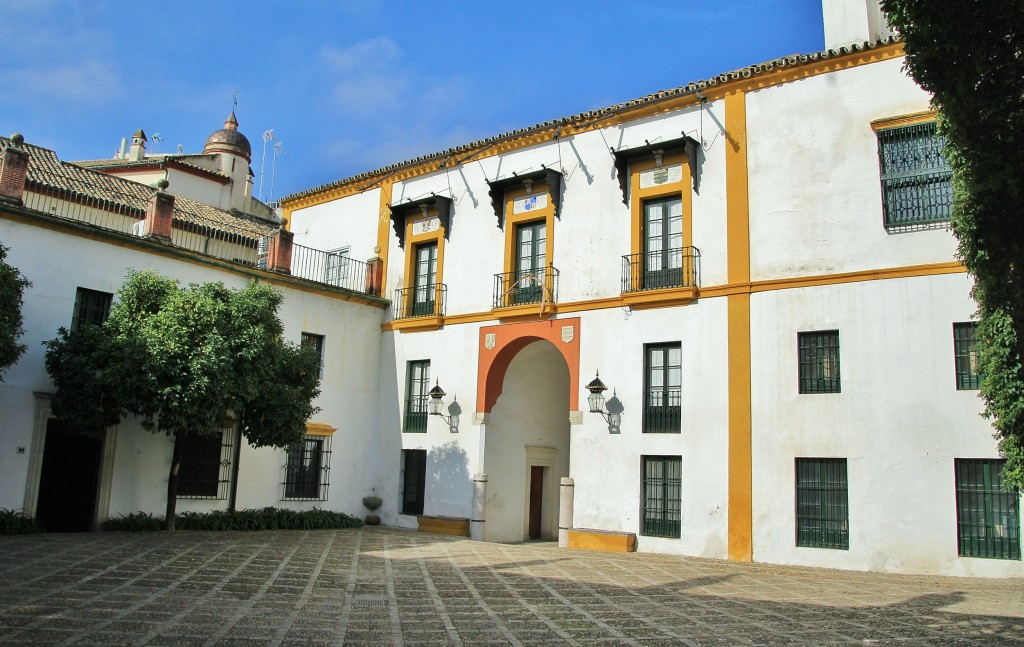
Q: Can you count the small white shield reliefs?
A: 2